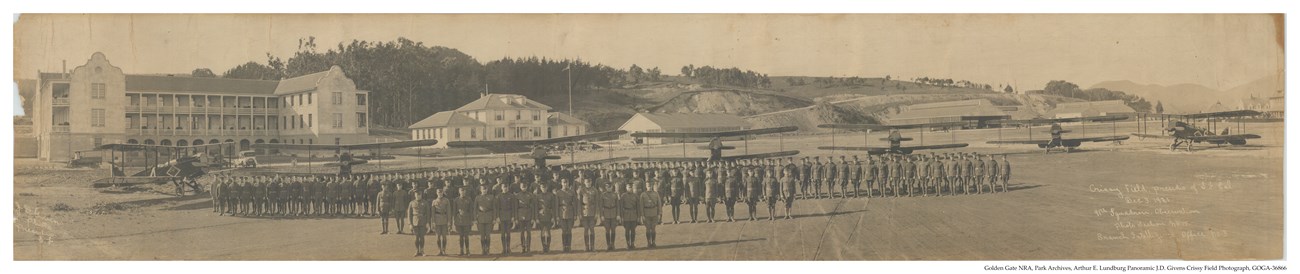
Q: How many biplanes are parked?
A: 7